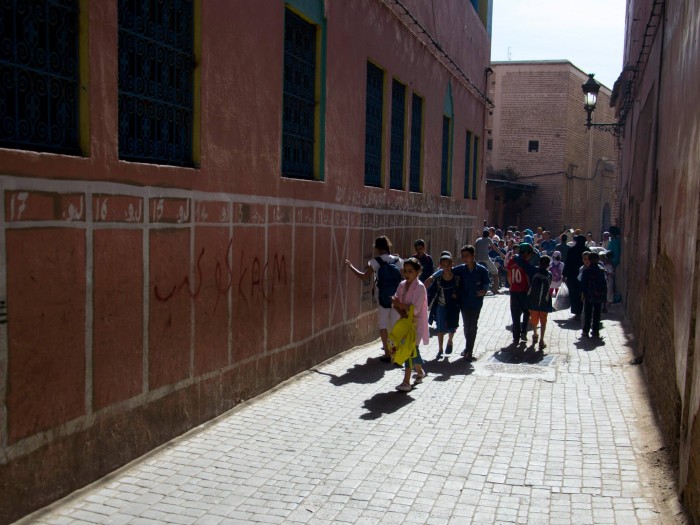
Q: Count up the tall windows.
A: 9